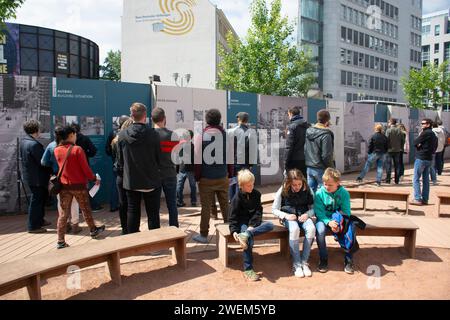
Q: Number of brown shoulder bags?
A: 1